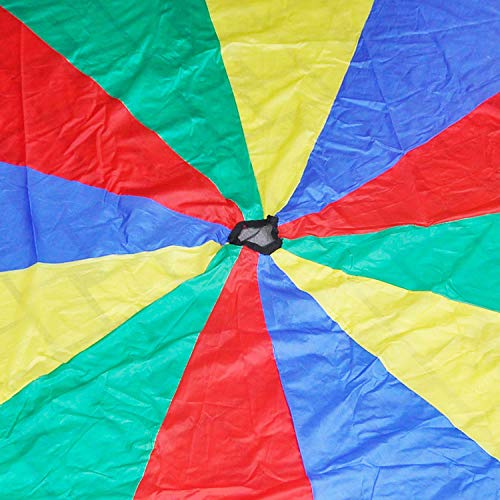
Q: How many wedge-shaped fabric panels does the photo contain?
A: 12